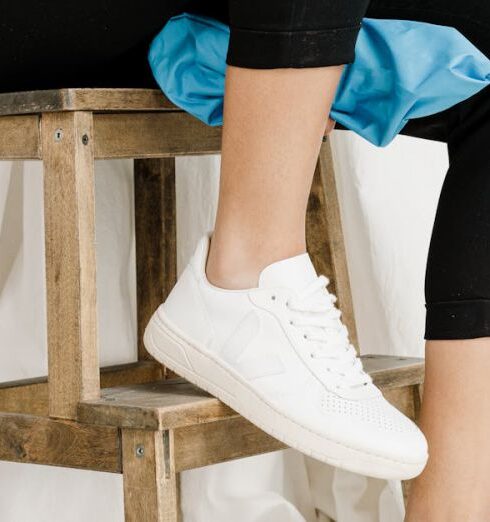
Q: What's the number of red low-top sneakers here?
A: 0